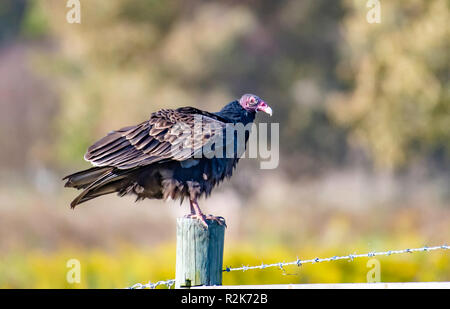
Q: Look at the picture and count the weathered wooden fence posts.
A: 1